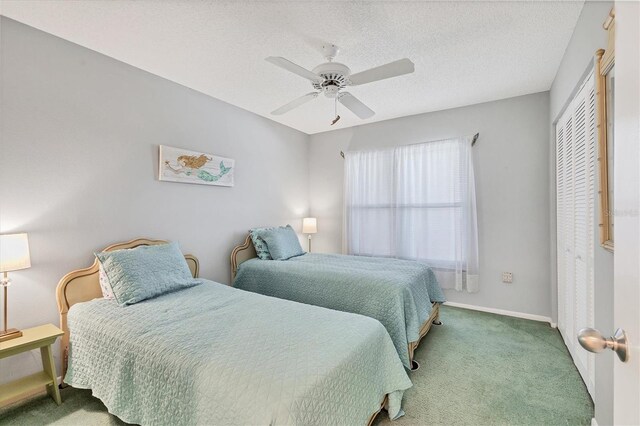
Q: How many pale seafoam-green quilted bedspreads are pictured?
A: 2